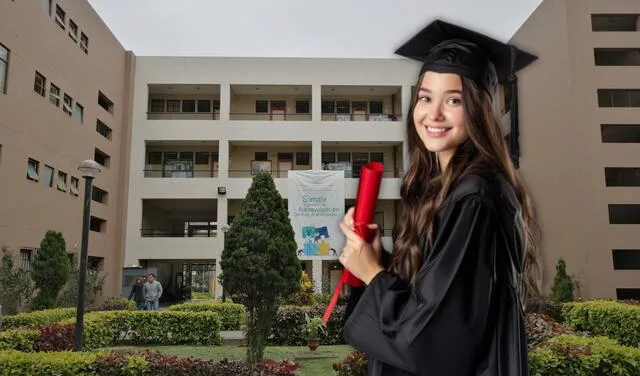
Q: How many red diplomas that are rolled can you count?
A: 1